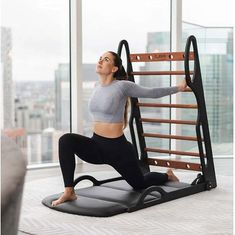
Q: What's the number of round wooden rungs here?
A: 6